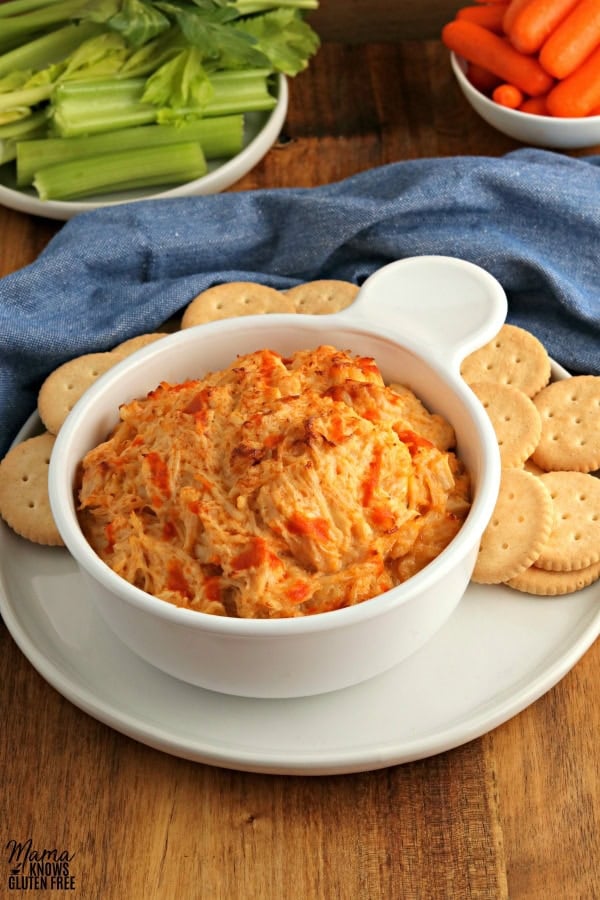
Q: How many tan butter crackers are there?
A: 11